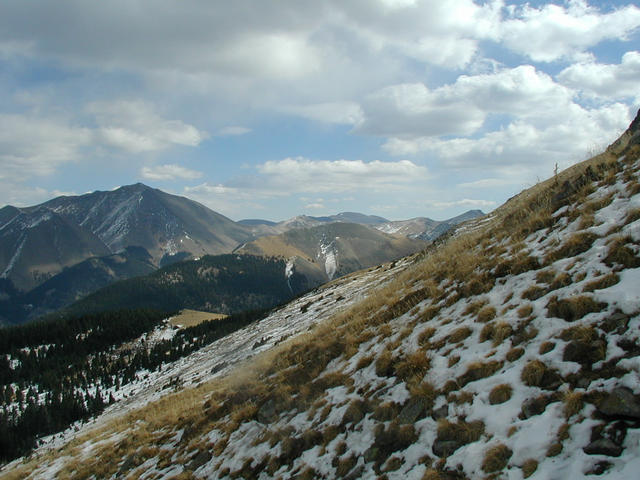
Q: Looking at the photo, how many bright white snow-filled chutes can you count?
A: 2